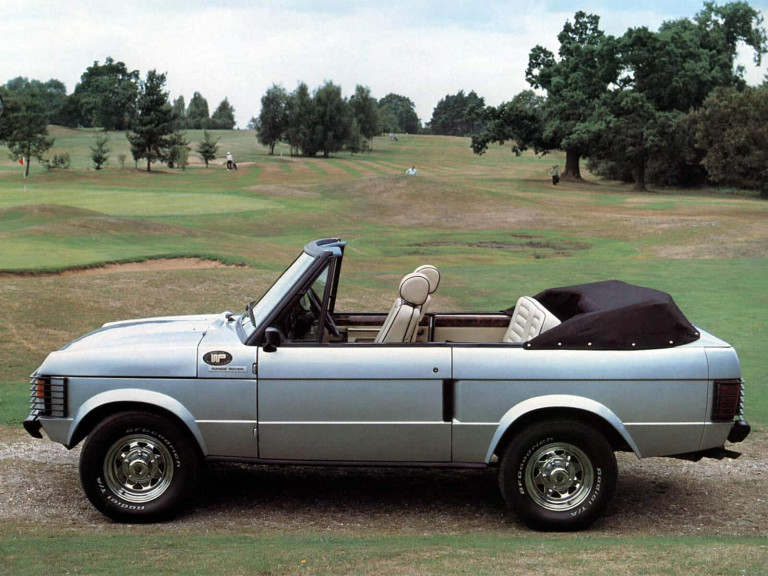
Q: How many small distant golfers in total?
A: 3